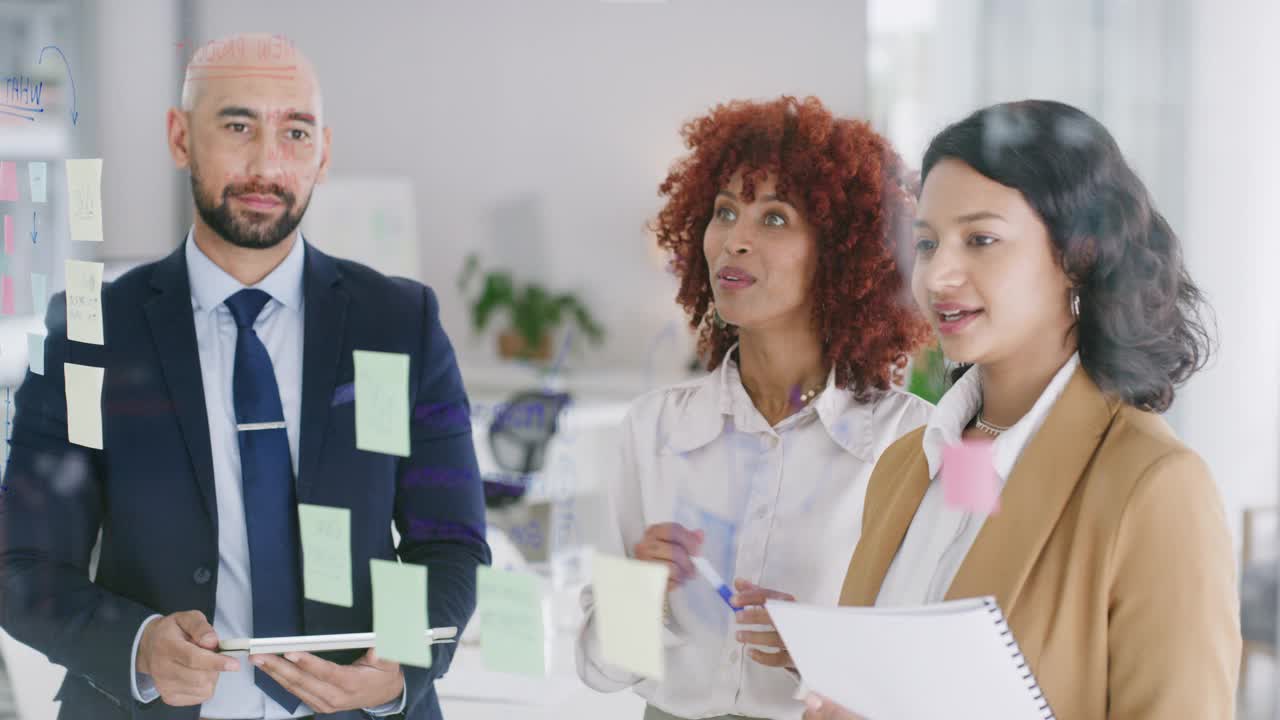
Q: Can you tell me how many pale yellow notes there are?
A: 4